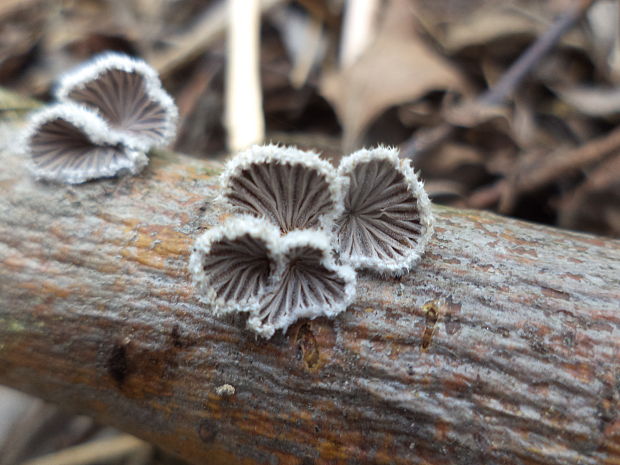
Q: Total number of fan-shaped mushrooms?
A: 6